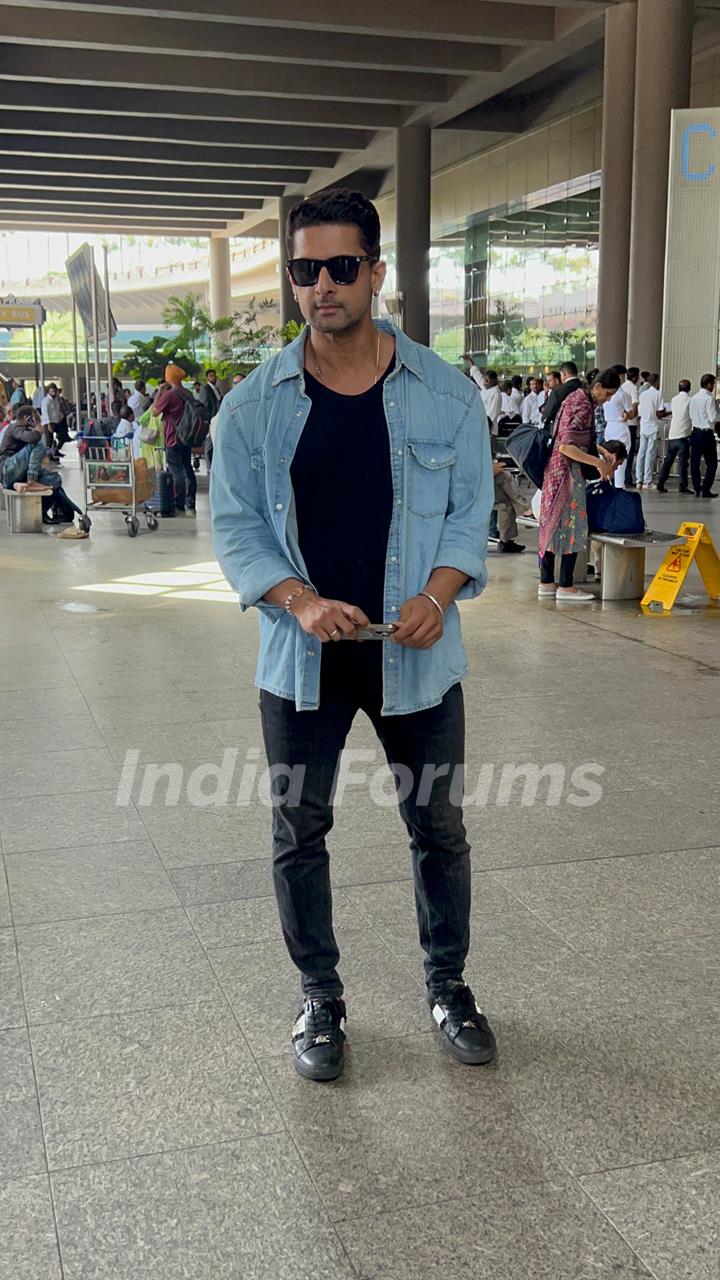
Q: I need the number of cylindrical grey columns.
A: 5